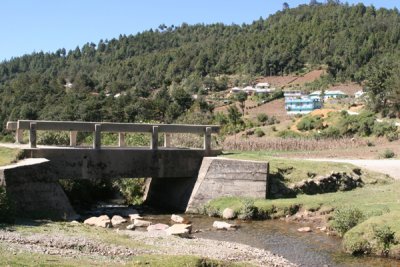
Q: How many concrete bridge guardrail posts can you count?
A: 8